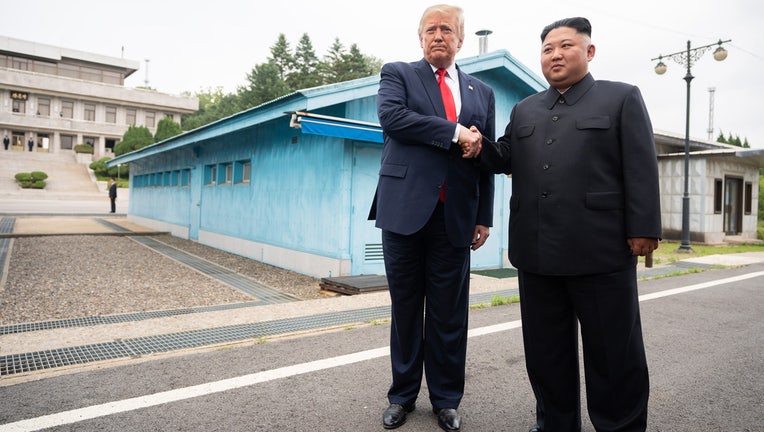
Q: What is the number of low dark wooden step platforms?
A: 1